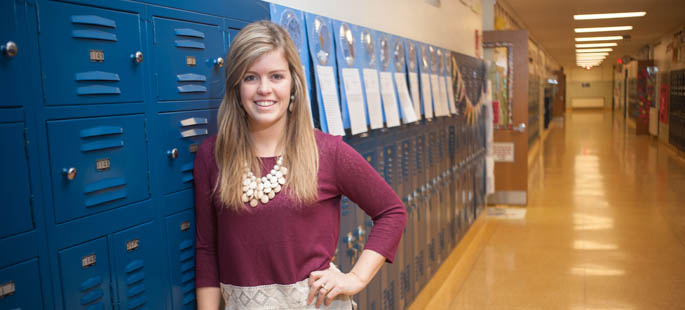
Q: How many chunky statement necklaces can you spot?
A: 1